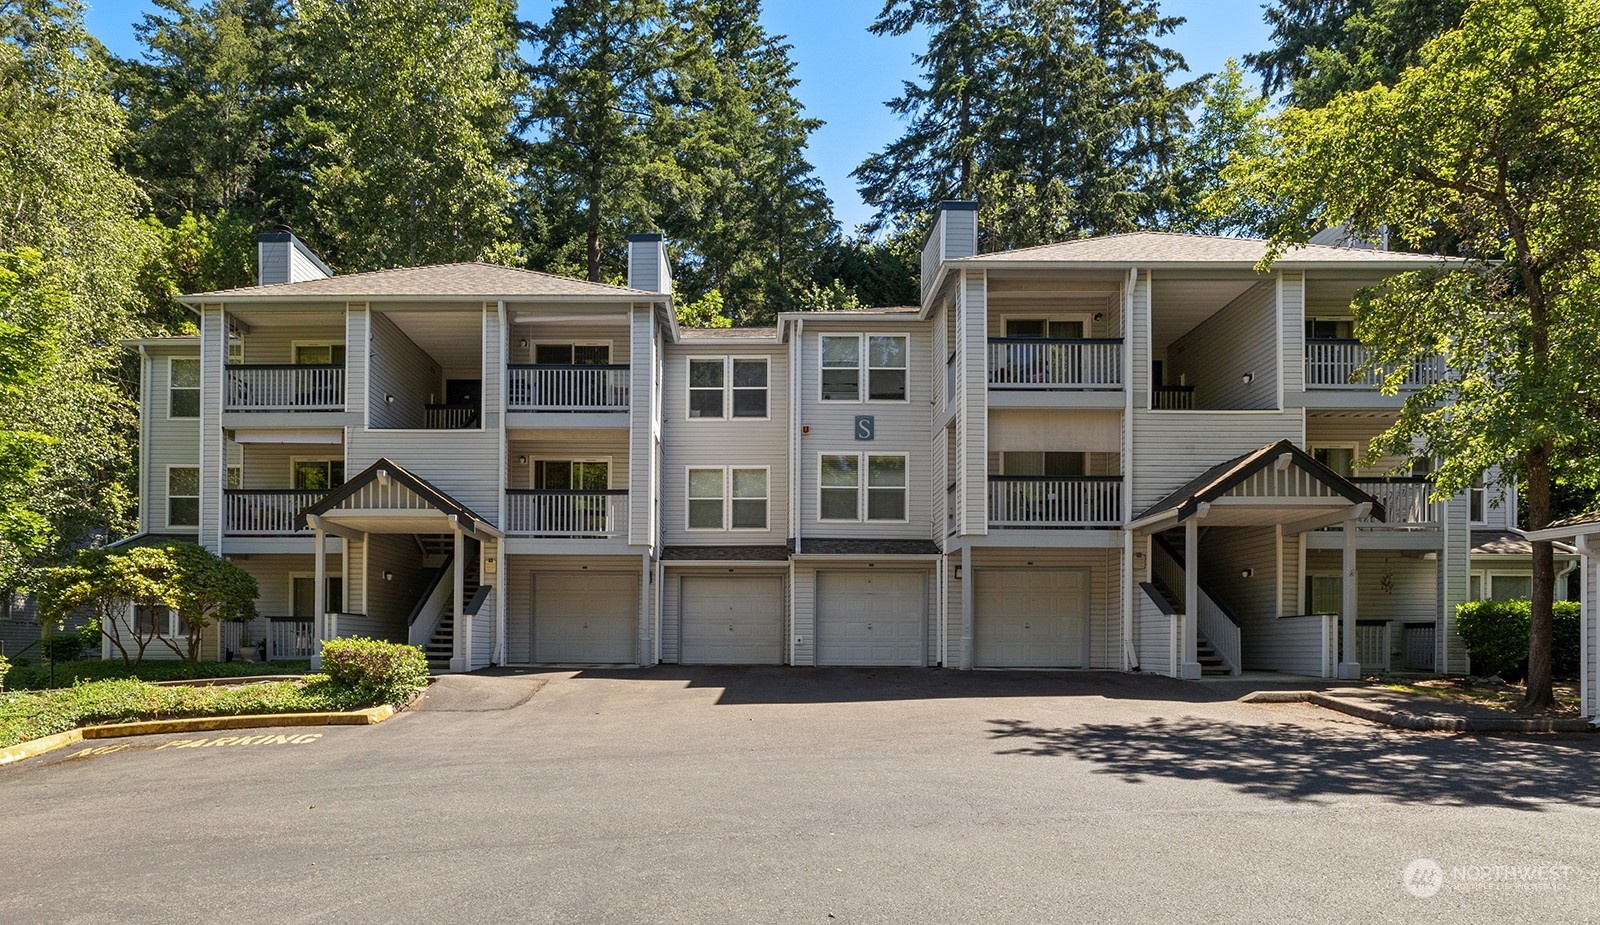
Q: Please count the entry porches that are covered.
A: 2